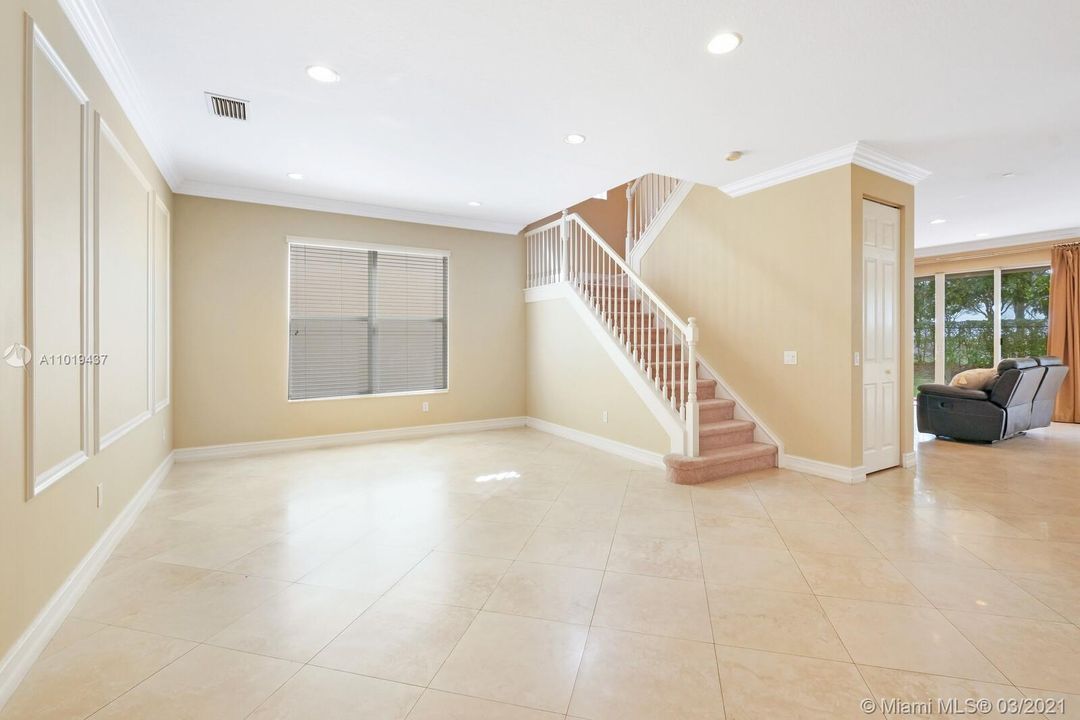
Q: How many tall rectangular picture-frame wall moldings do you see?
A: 3